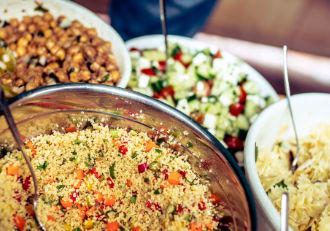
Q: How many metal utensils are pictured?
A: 4